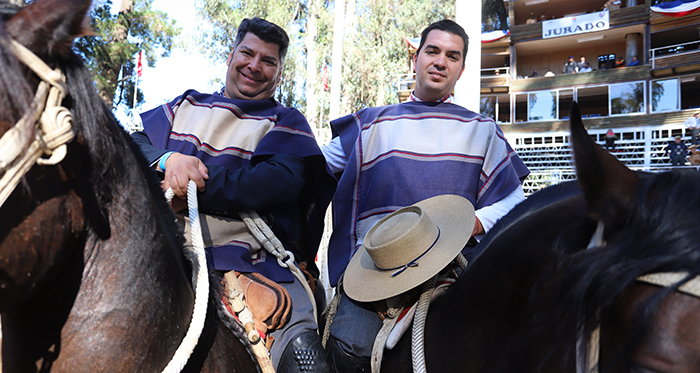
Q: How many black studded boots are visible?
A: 1